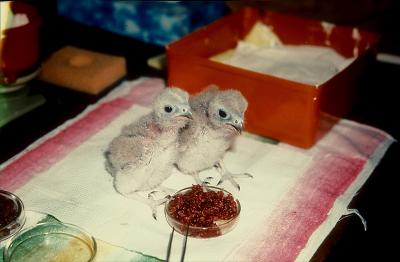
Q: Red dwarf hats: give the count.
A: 0